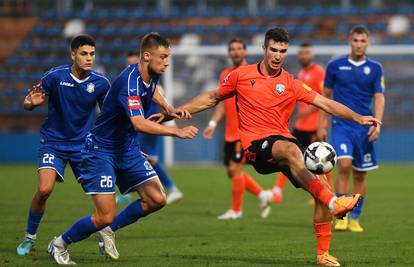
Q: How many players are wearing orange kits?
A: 3